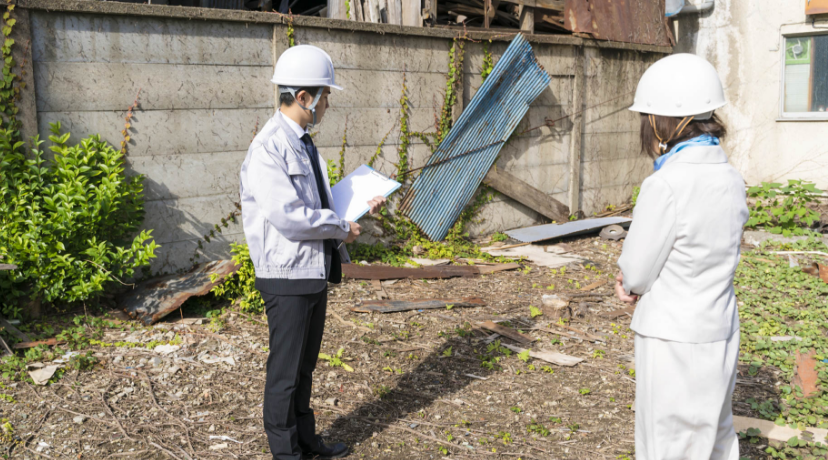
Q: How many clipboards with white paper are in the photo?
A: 1